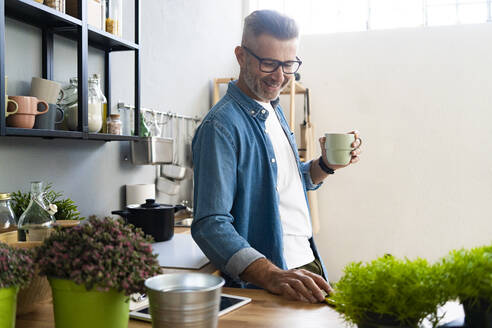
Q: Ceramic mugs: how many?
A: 5